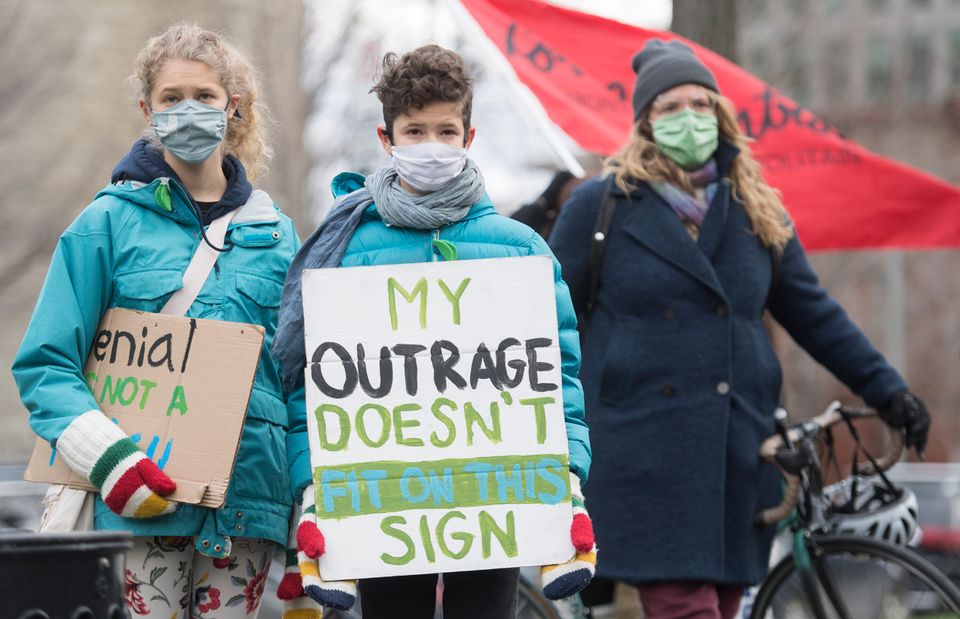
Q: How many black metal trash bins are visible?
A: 1